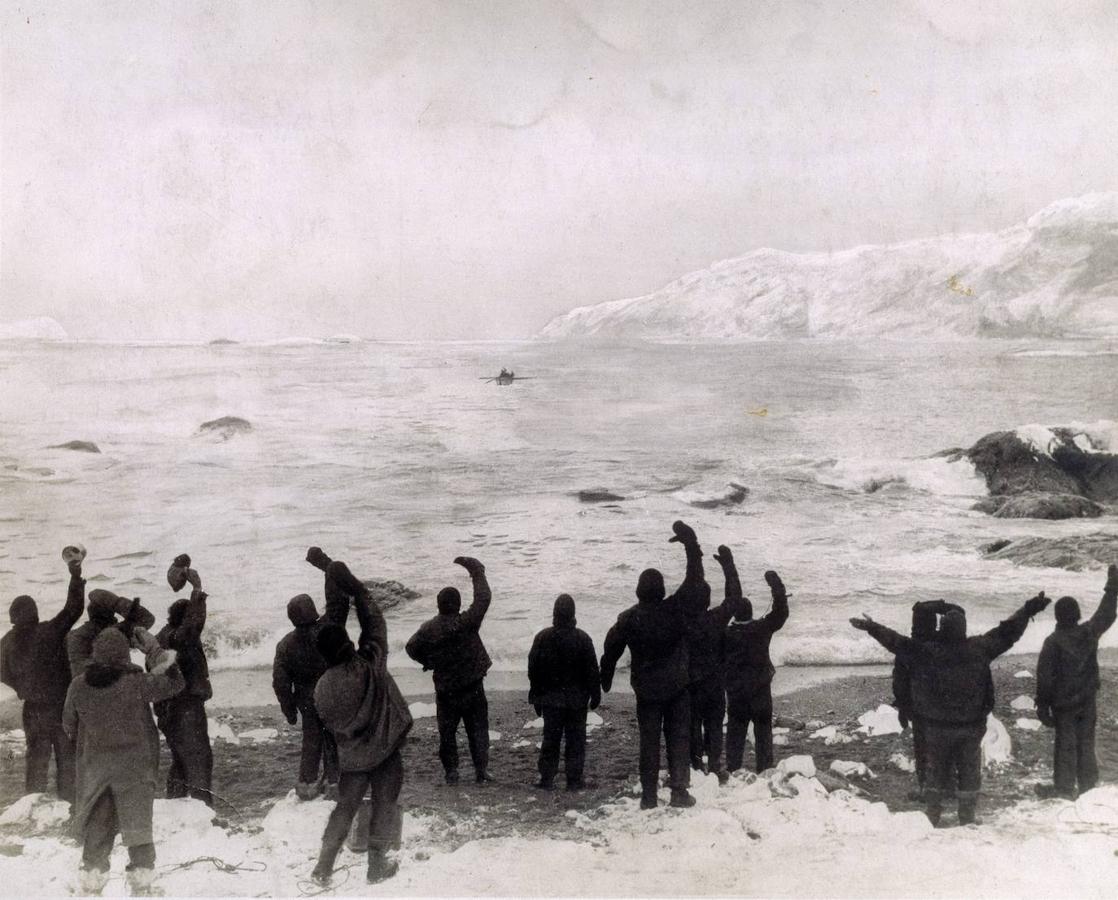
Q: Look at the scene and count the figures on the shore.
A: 14